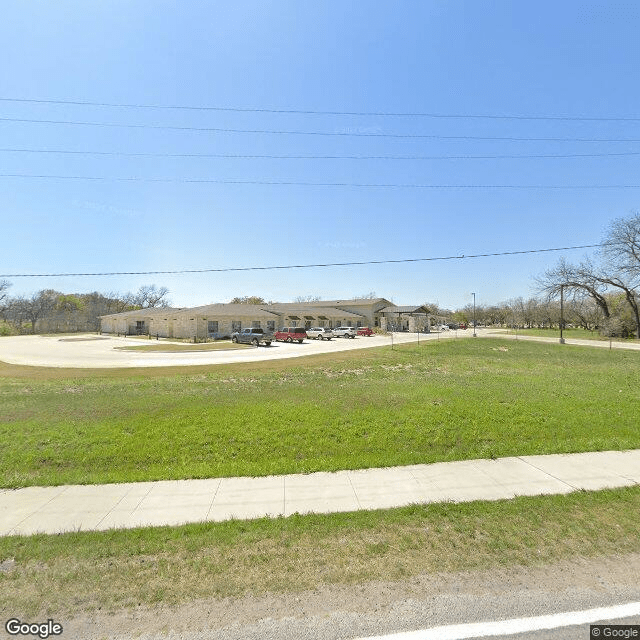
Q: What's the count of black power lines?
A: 5